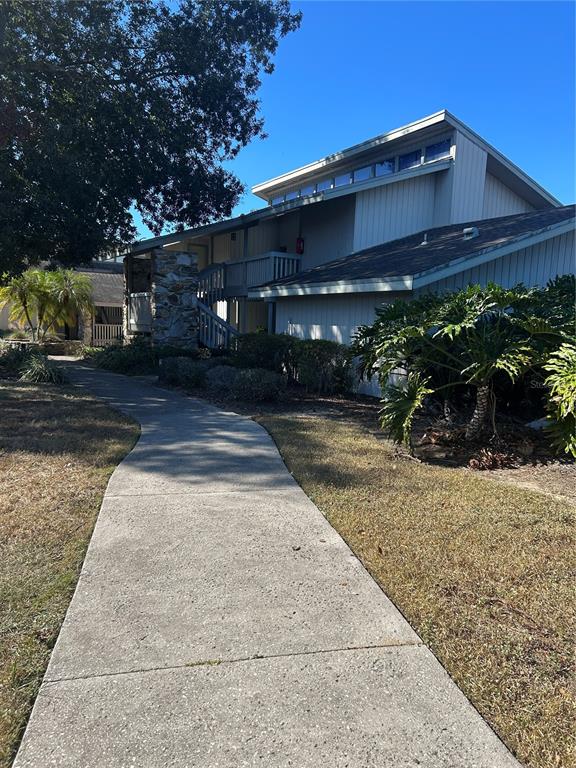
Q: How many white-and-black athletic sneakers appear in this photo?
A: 0